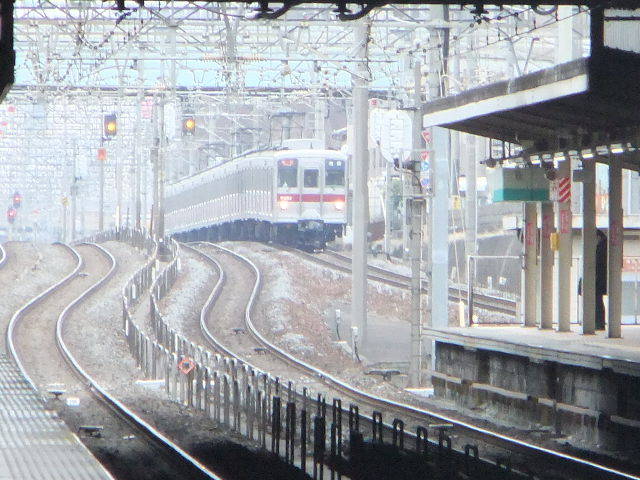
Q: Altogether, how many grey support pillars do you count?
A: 5